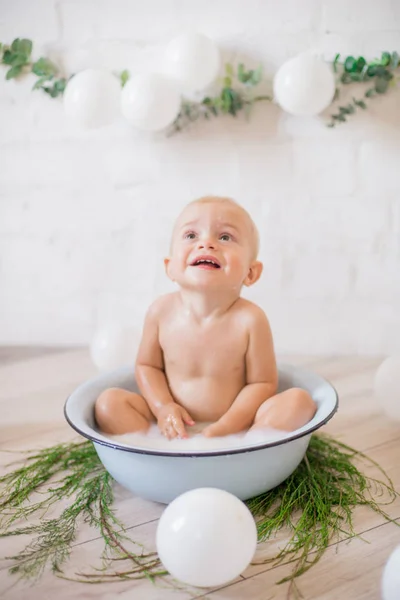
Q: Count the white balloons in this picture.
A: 8